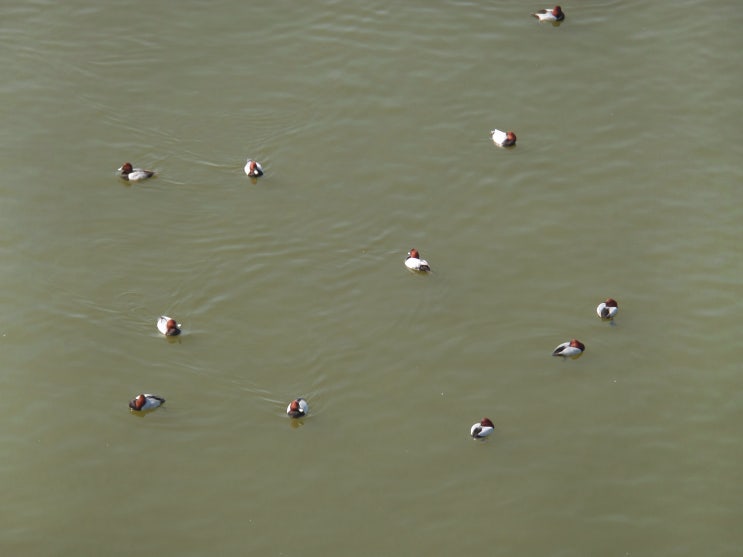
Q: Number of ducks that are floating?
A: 11